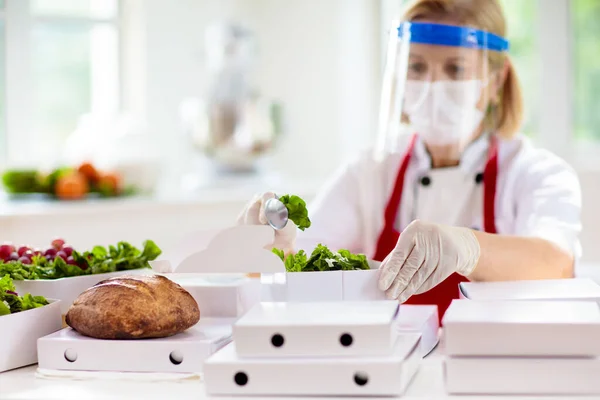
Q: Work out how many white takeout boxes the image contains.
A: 11